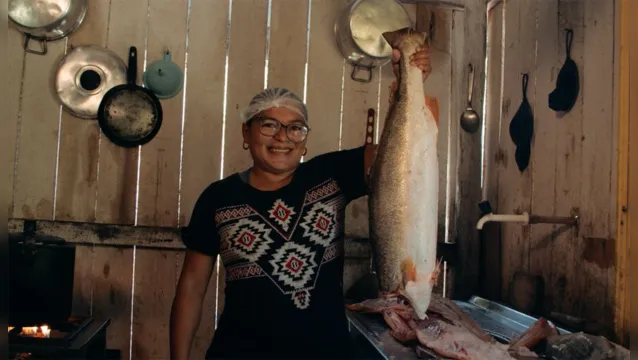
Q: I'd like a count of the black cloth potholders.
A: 2